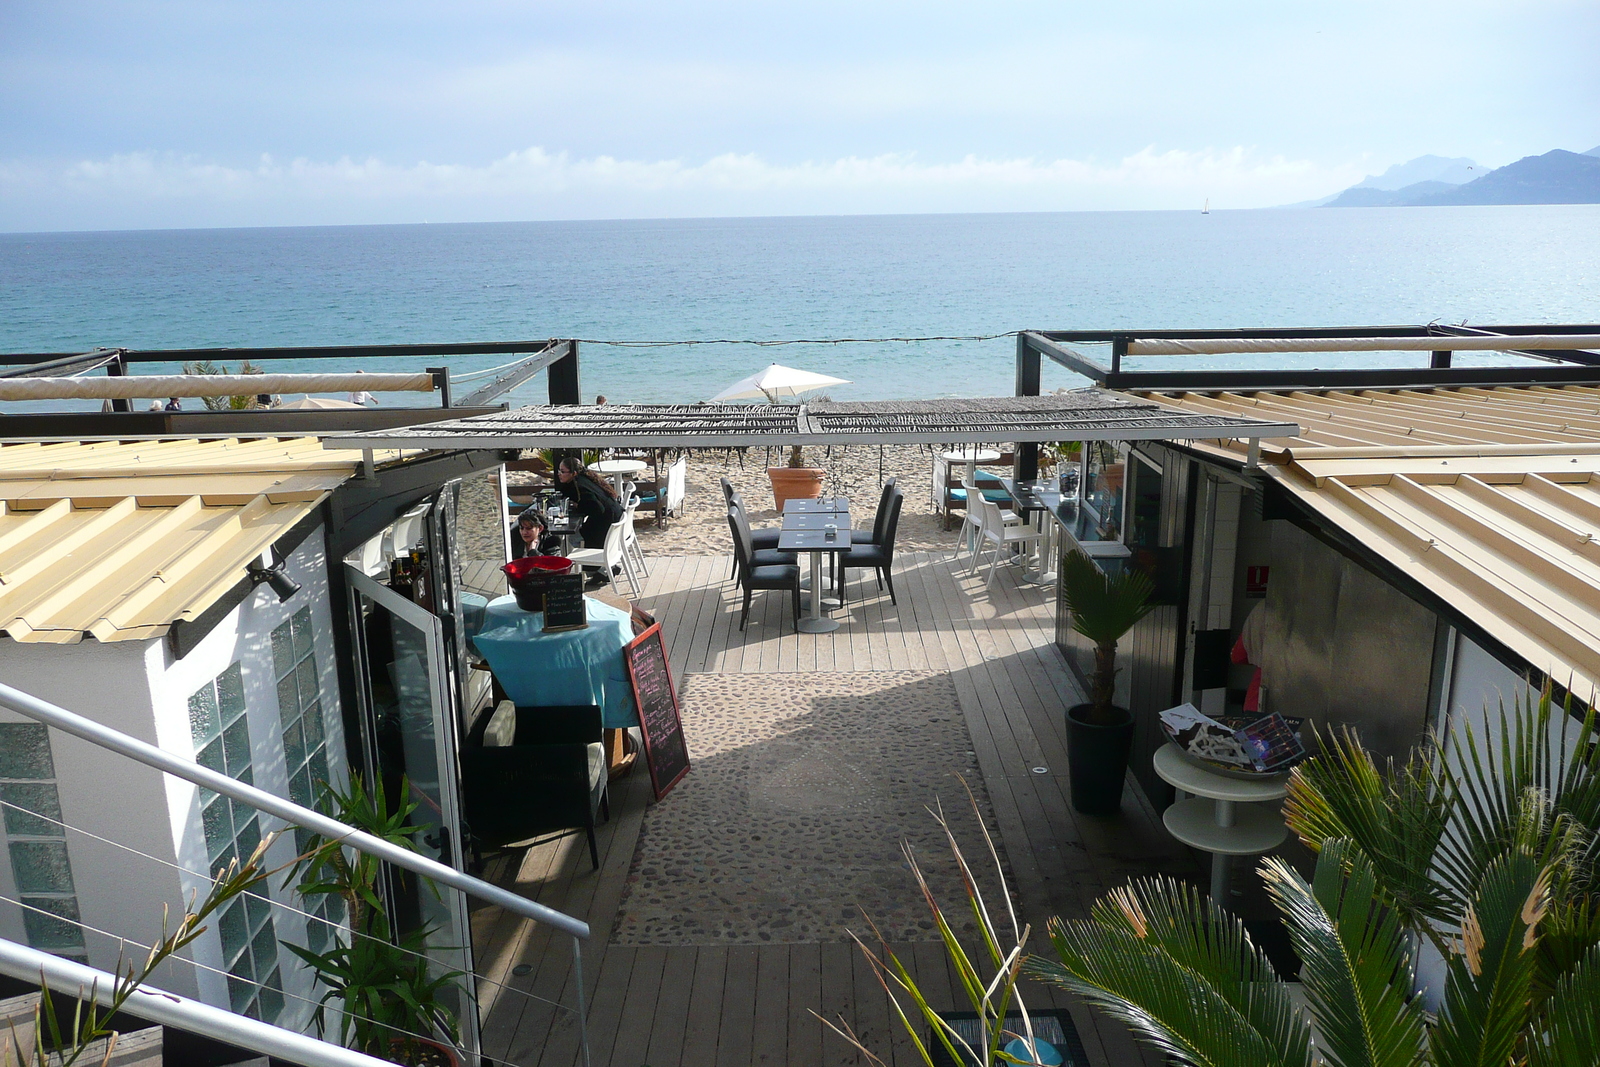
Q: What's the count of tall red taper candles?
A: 0